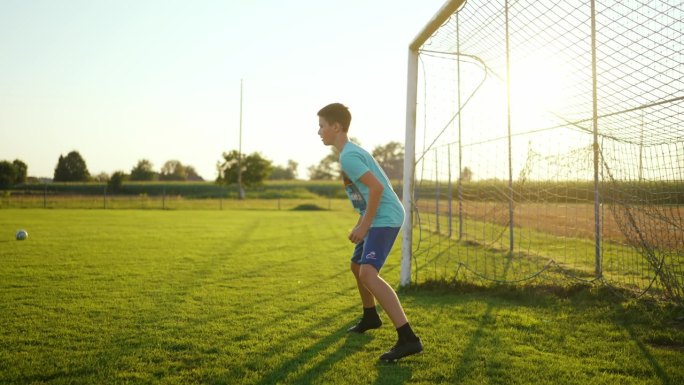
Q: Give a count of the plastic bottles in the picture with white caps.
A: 0